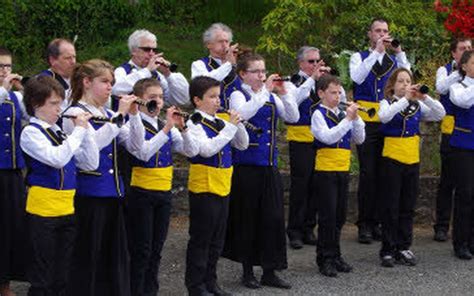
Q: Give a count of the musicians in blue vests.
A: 15